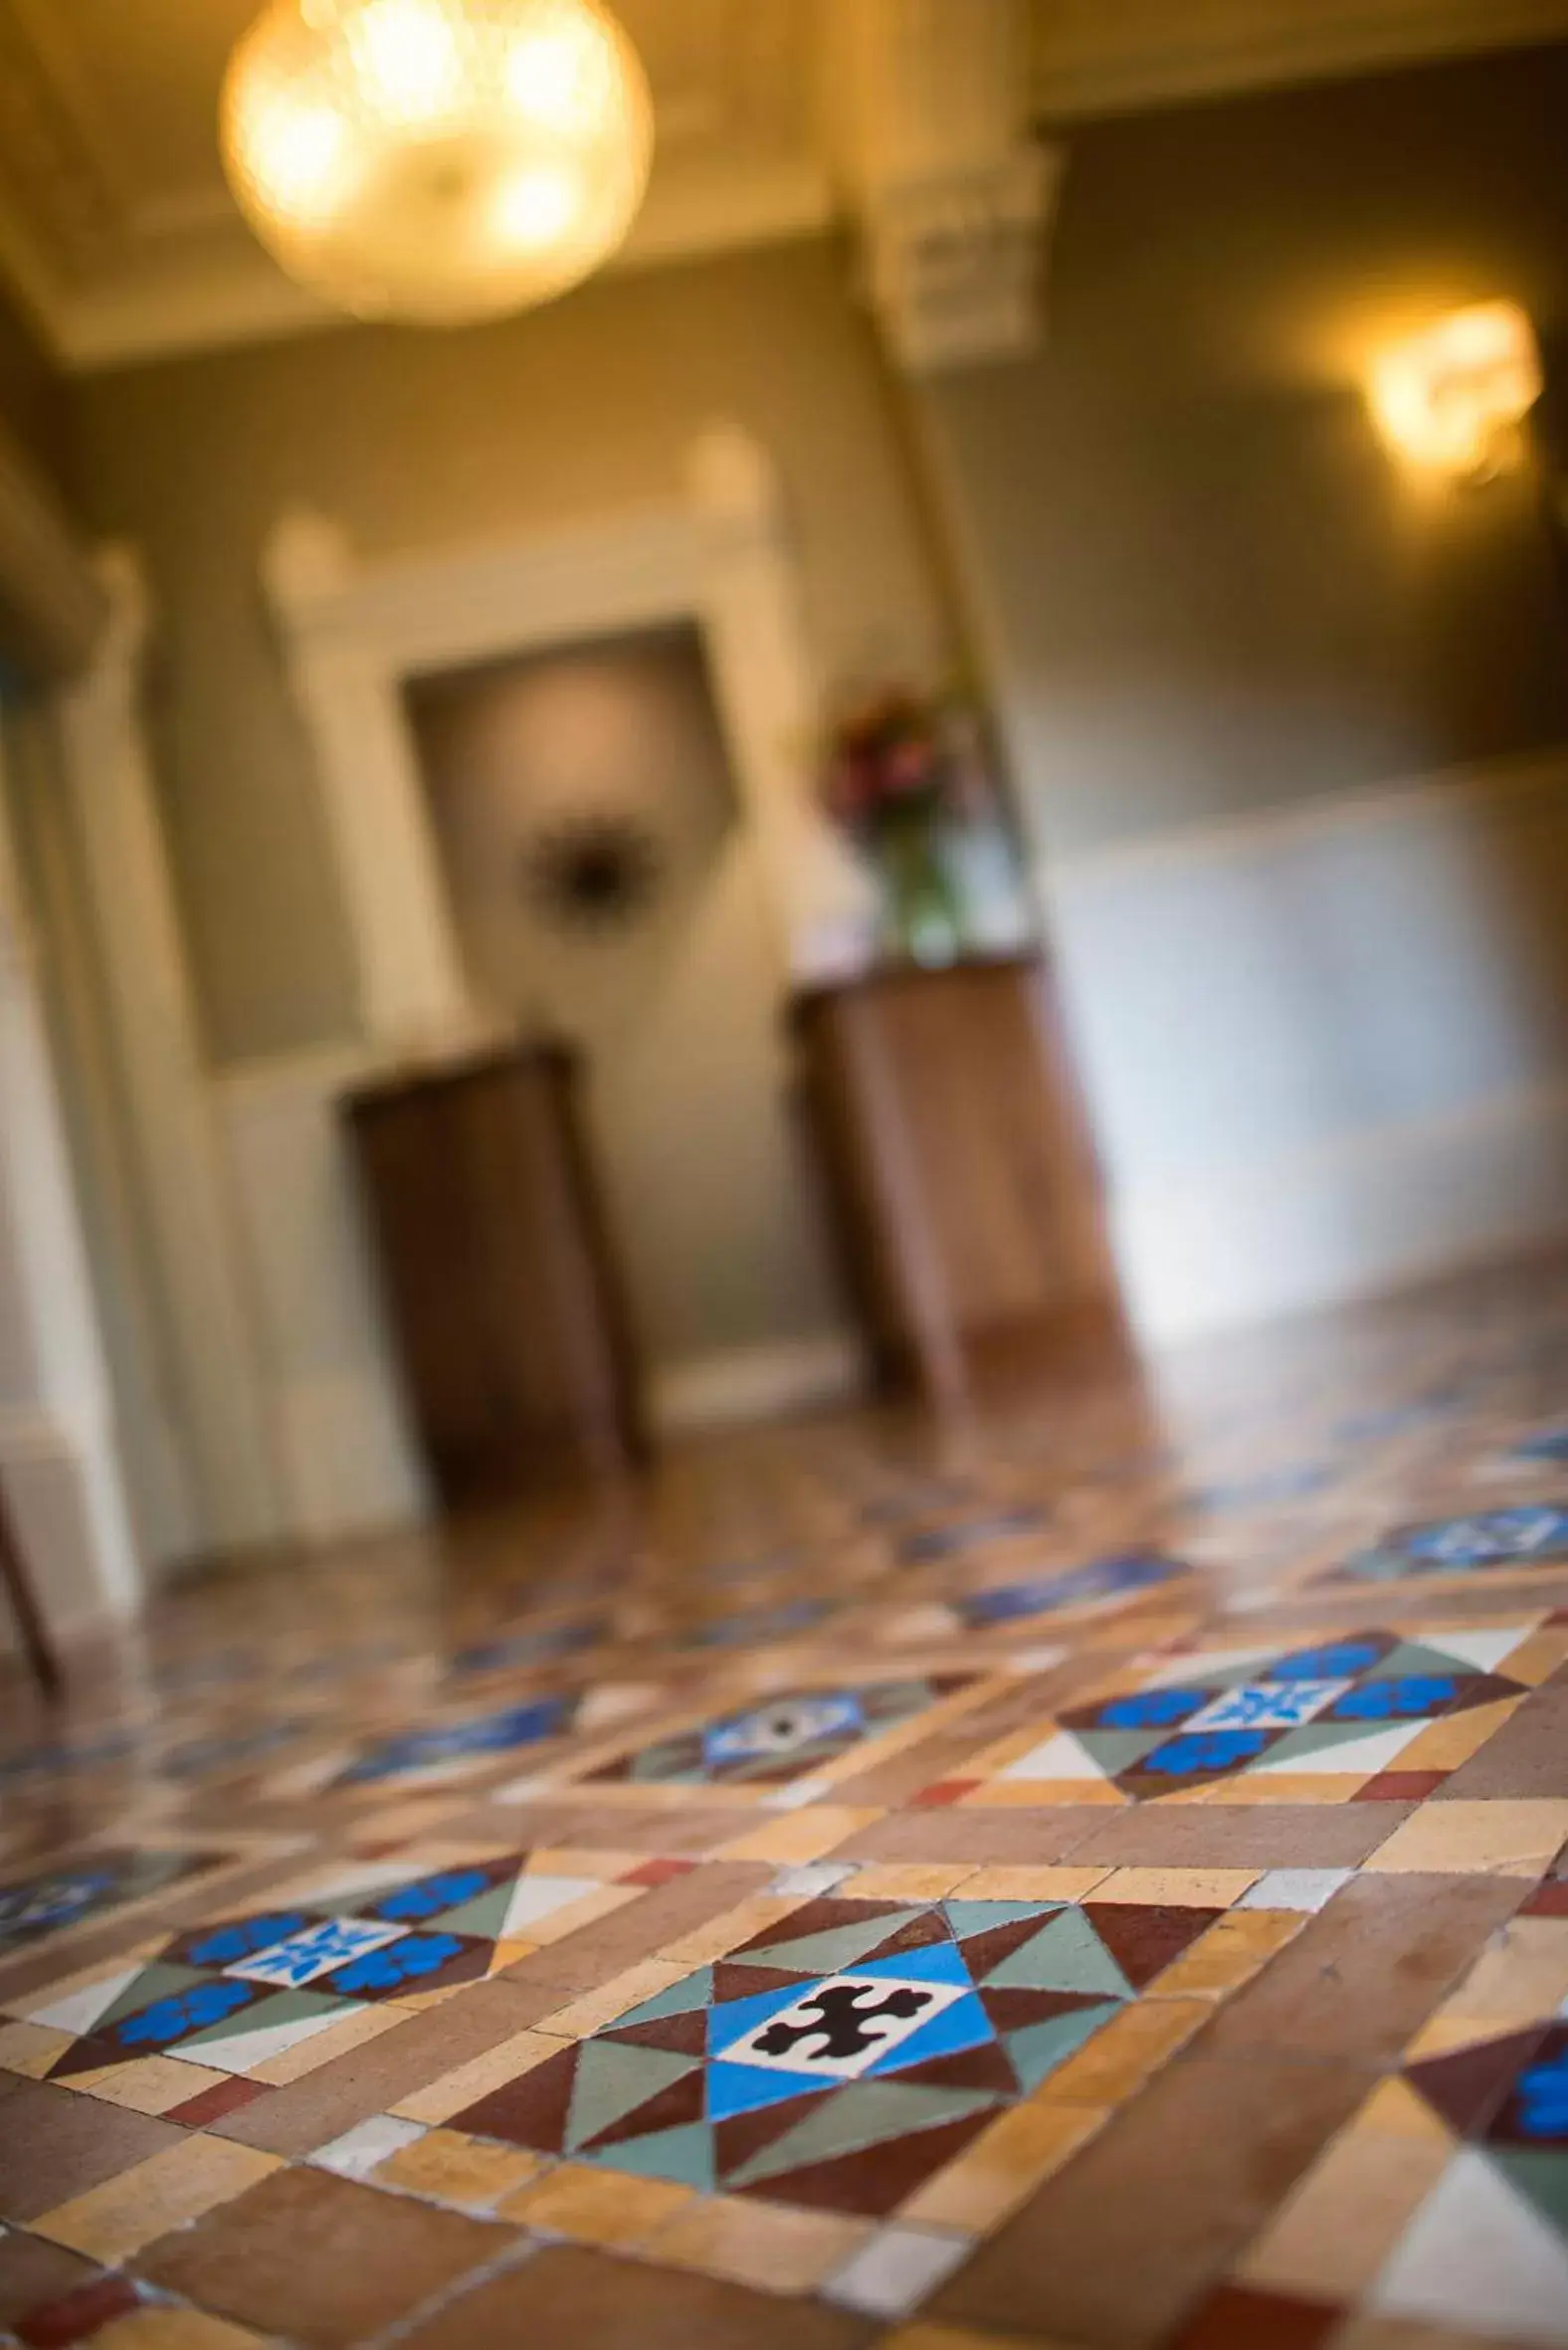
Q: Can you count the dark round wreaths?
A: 1